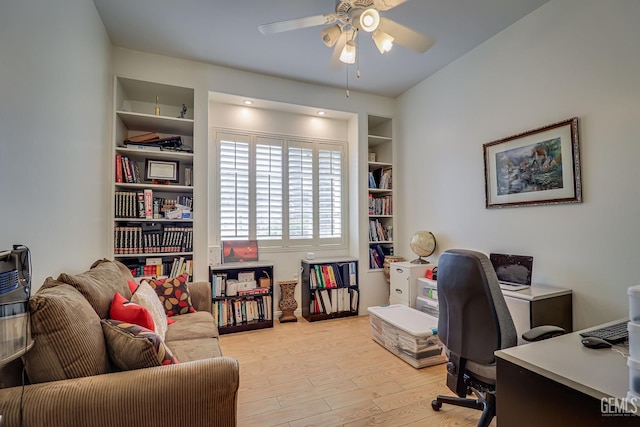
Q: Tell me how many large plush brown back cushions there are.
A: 2